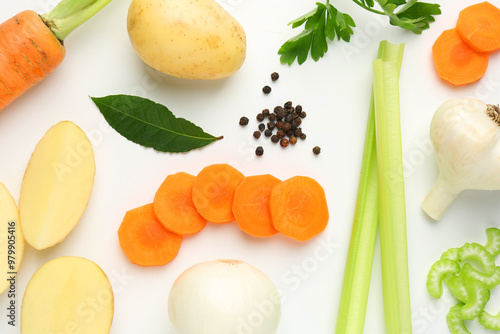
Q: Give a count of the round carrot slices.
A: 7